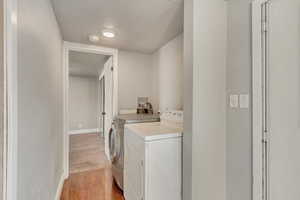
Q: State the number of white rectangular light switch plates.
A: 2